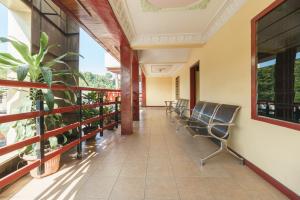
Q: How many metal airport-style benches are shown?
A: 2